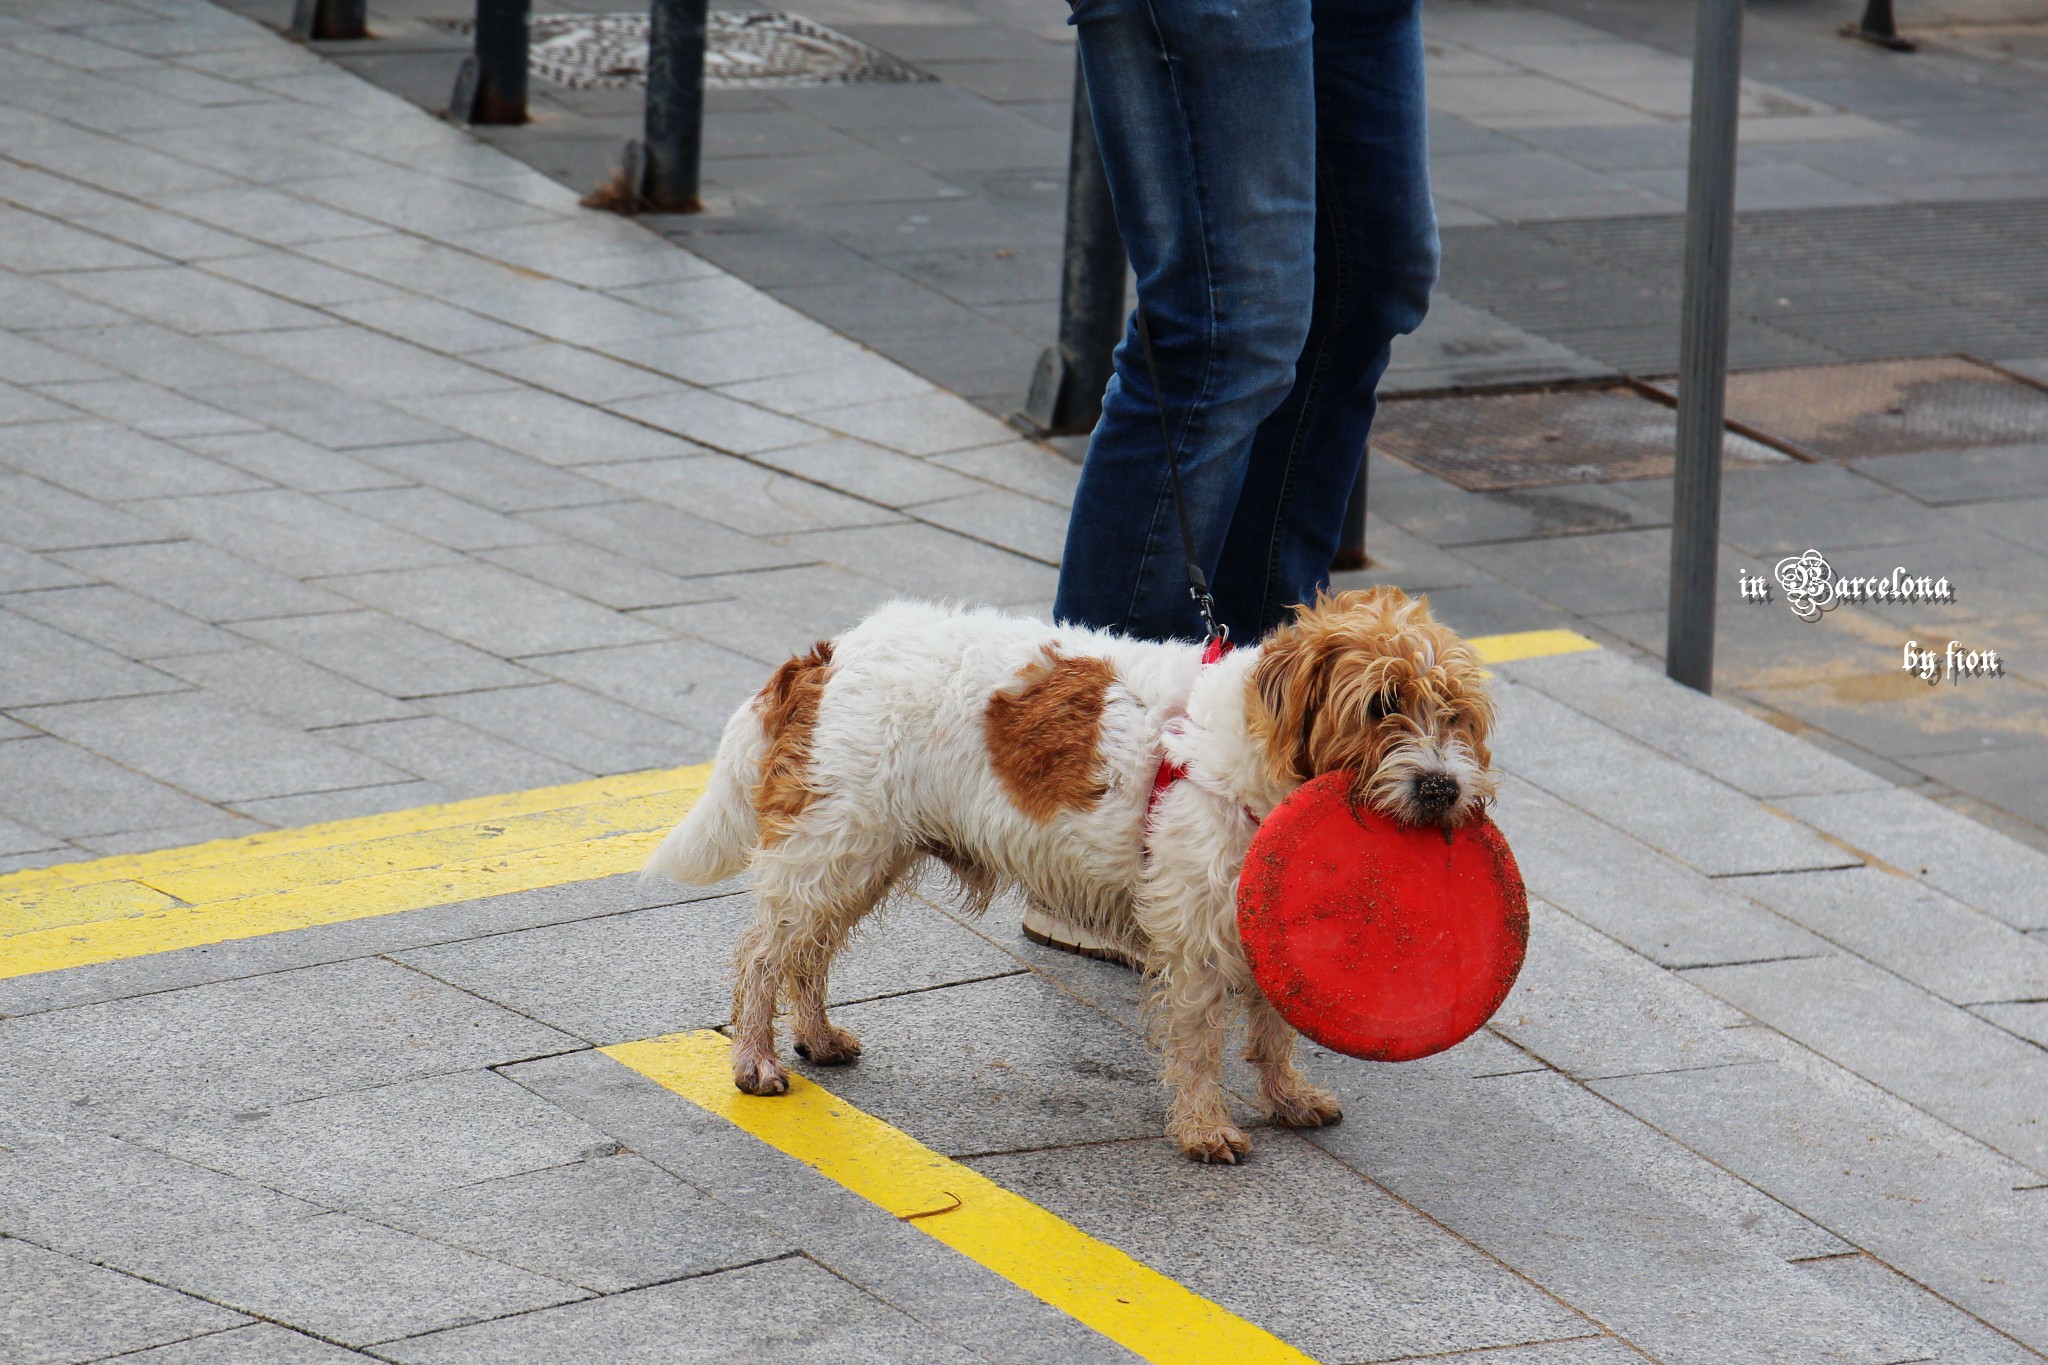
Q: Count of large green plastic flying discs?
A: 0